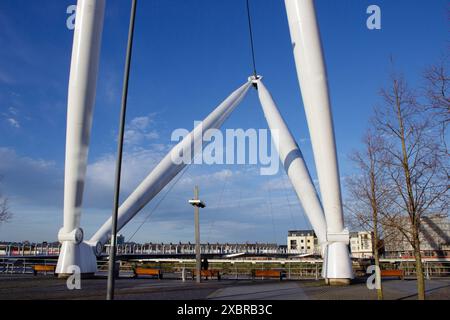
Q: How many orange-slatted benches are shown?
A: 5